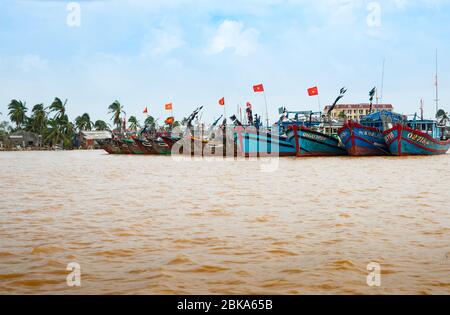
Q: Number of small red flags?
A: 6